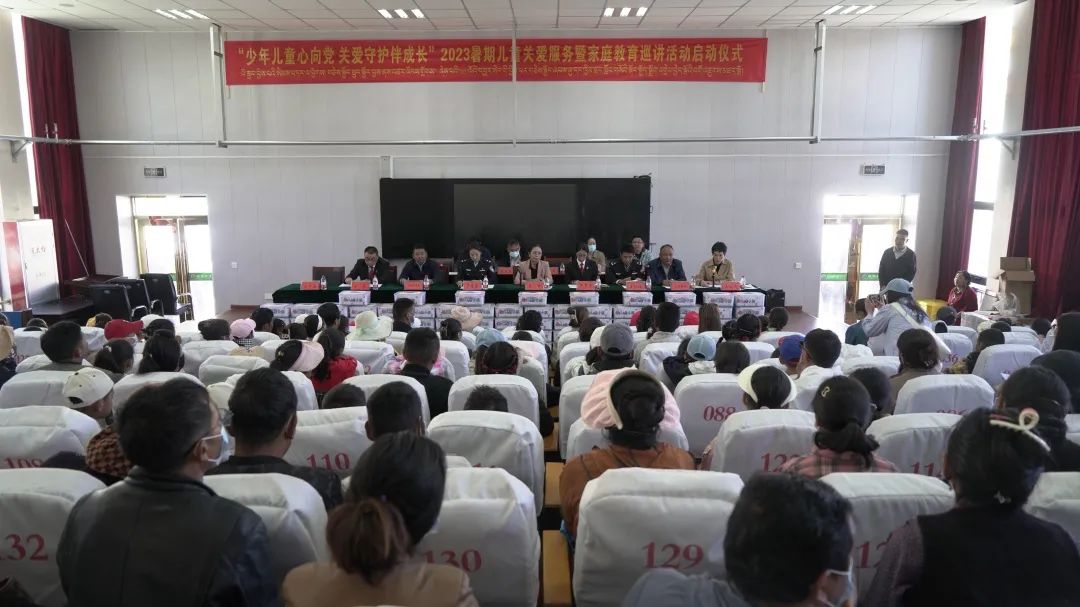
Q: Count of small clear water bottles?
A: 10